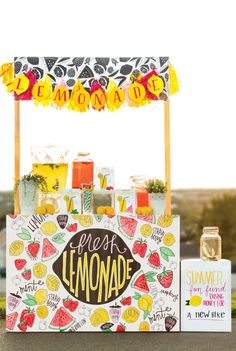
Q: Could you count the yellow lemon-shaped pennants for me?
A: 8